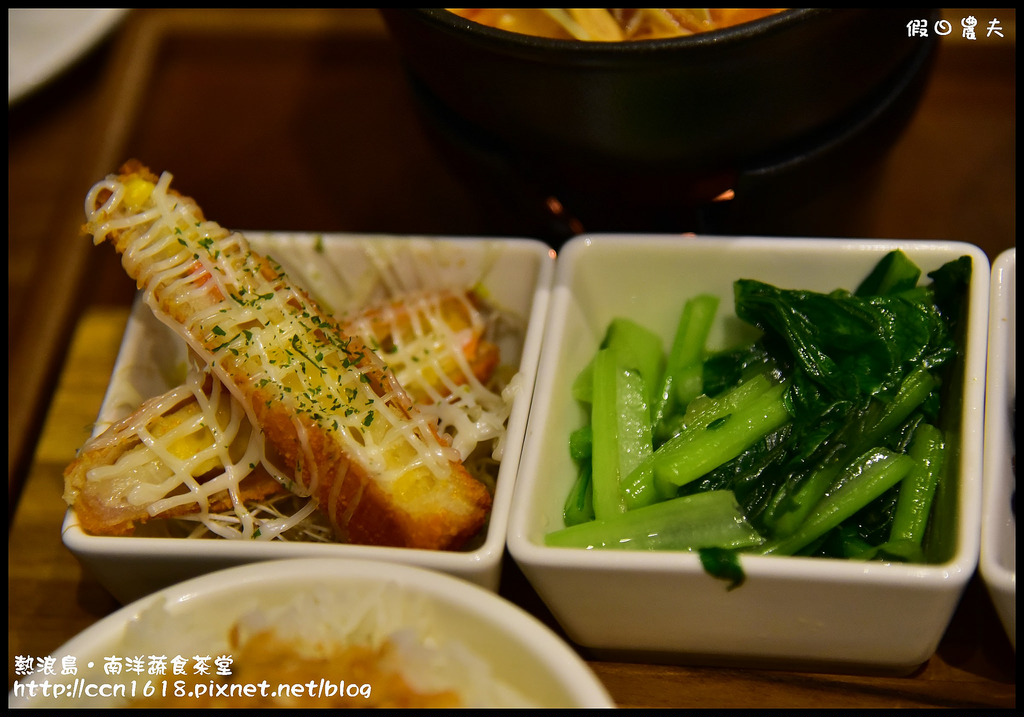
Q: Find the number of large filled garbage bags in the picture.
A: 0